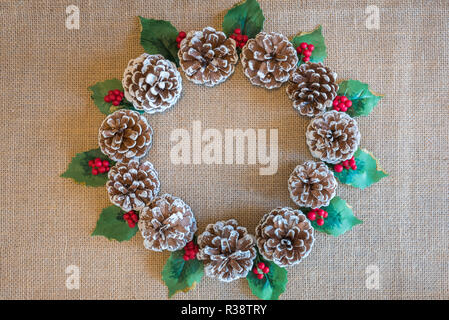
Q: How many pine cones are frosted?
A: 11